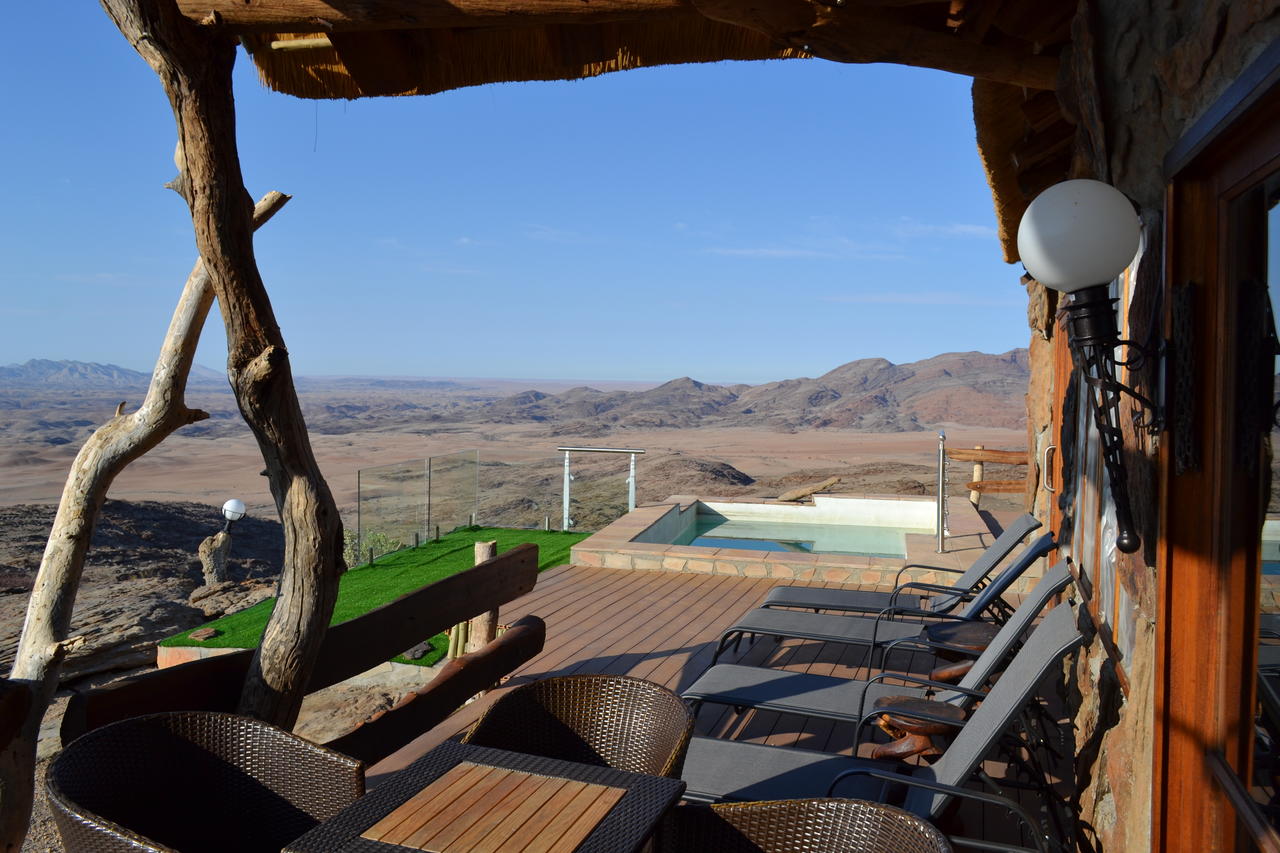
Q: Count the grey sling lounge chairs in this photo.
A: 4